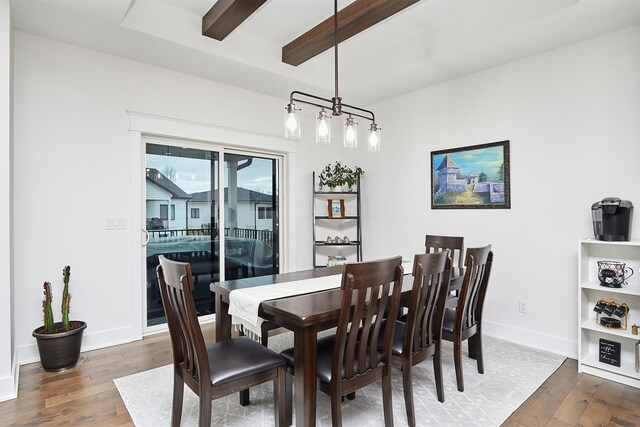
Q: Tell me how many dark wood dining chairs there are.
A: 5